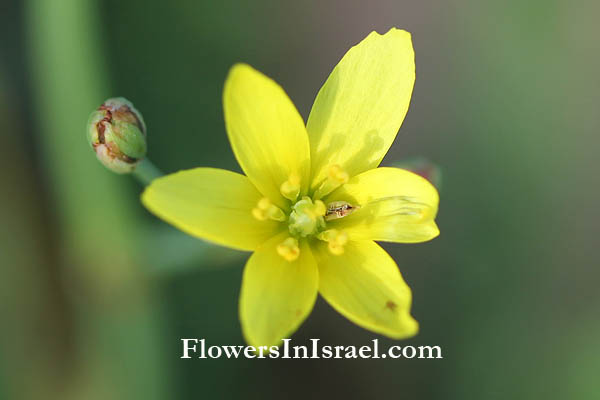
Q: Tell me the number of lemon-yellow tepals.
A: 6